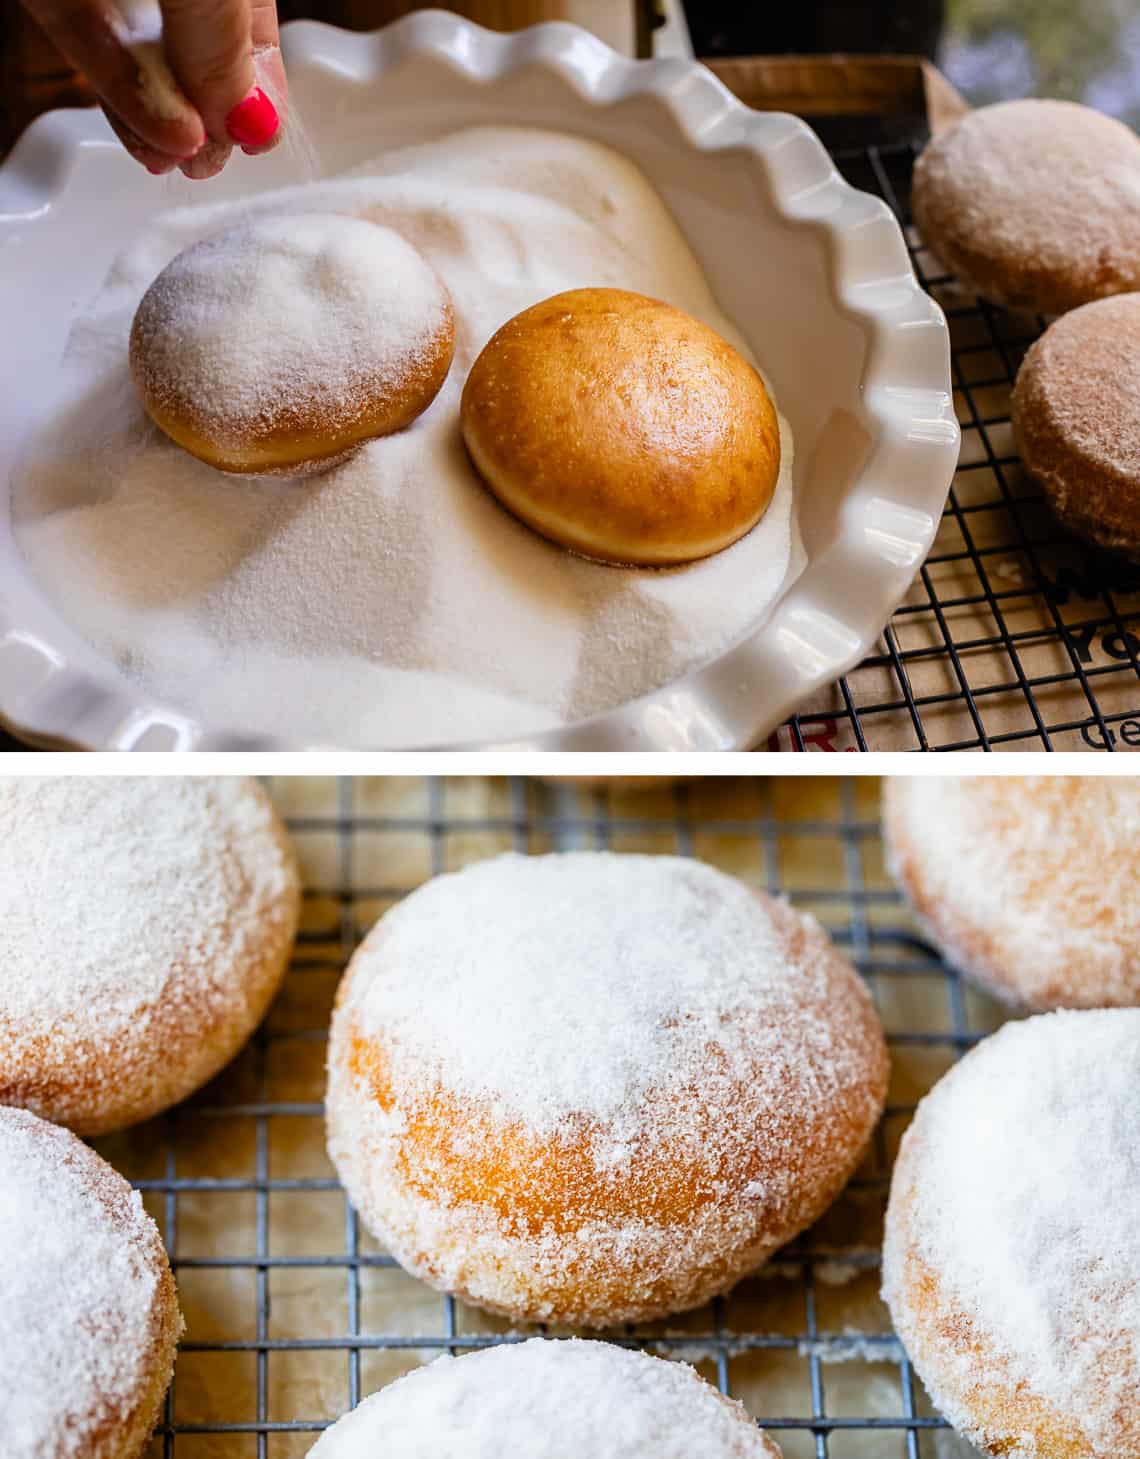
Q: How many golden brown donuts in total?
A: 1